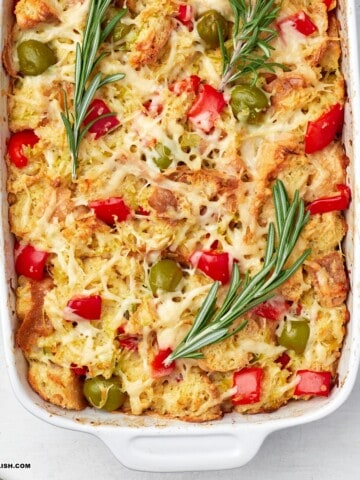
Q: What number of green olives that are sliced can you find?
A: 0